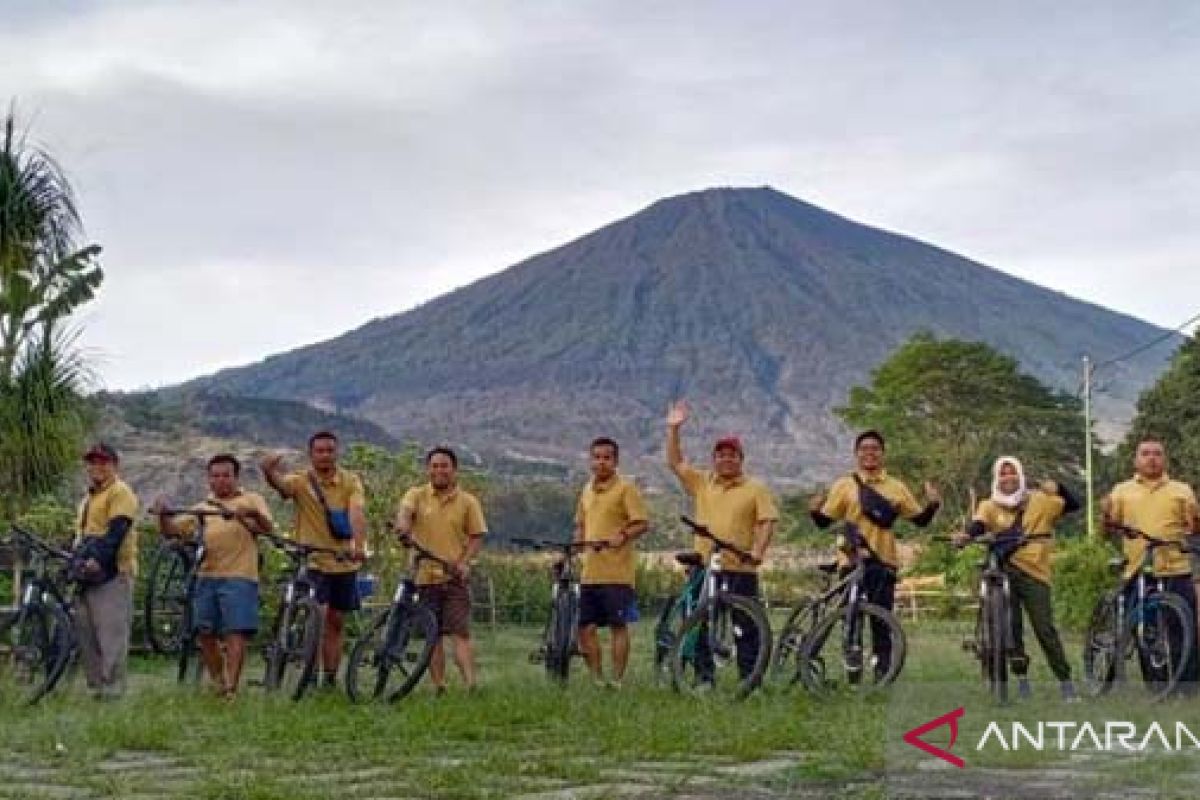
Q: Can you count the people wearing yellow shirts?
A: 9